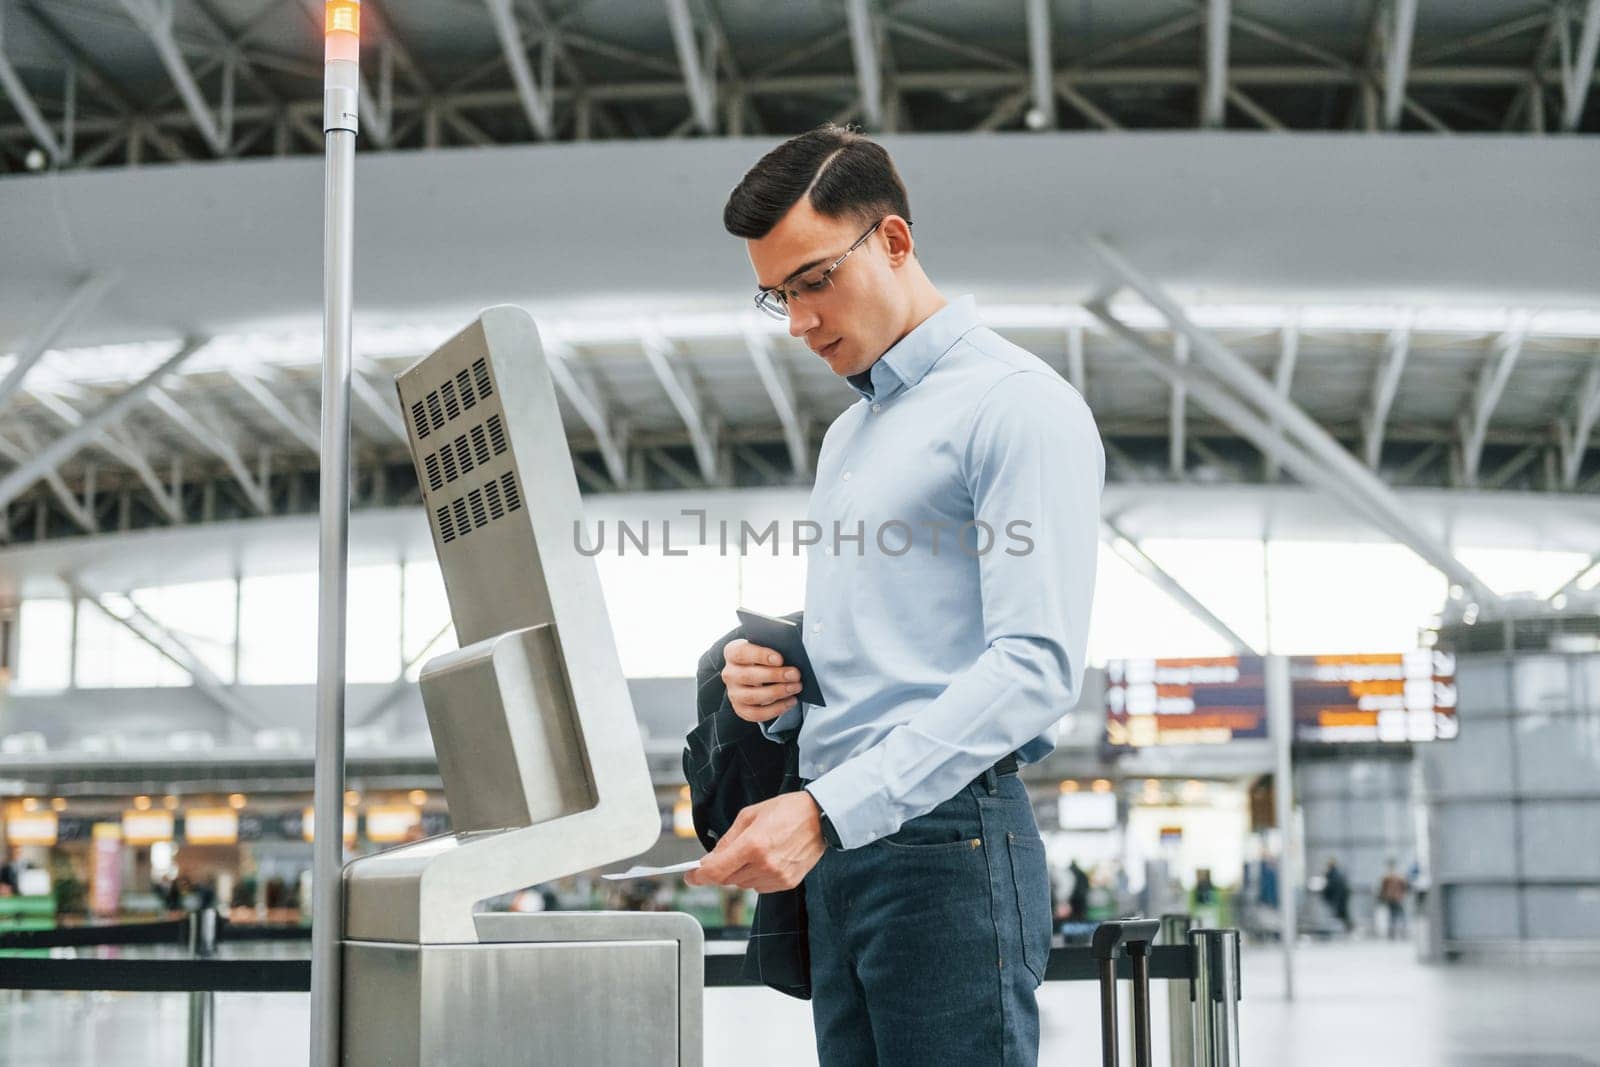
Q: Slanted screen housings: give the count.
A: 1